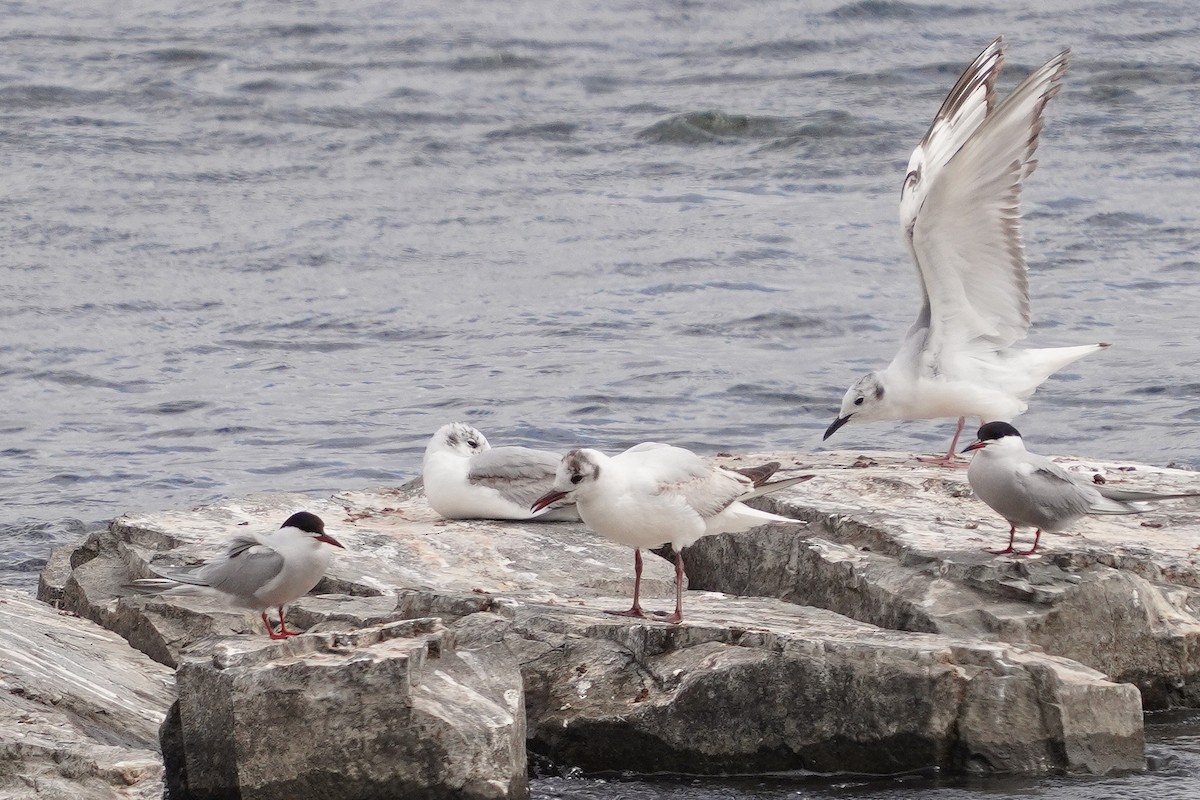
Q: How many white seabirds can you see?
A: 5